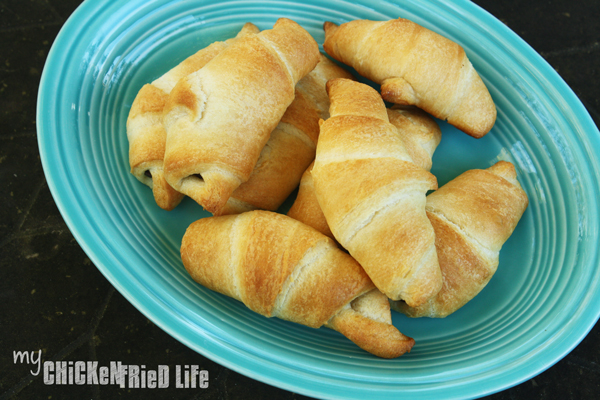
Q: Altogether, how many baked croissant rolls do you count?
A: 8